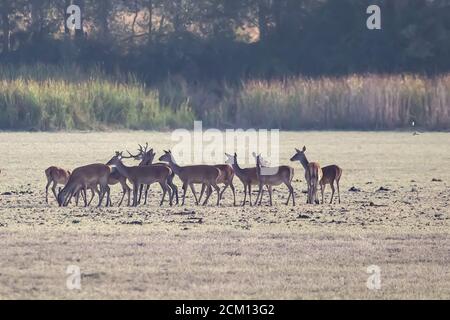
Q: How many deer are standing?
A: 11